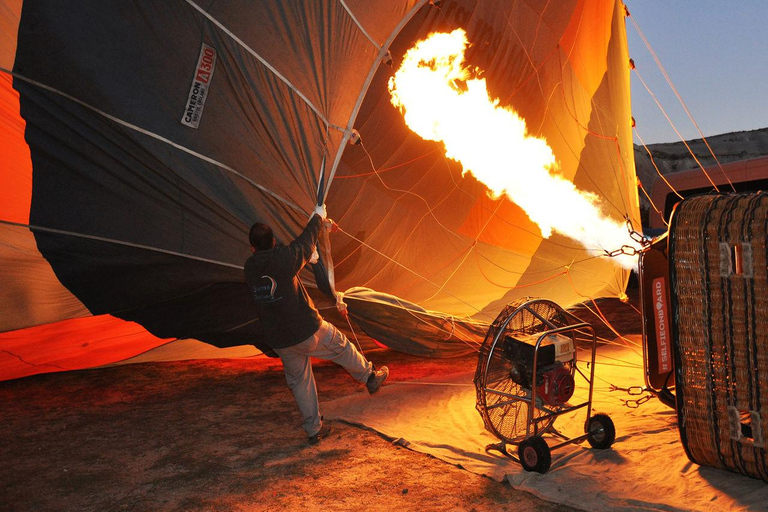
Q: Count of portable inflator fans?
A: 1